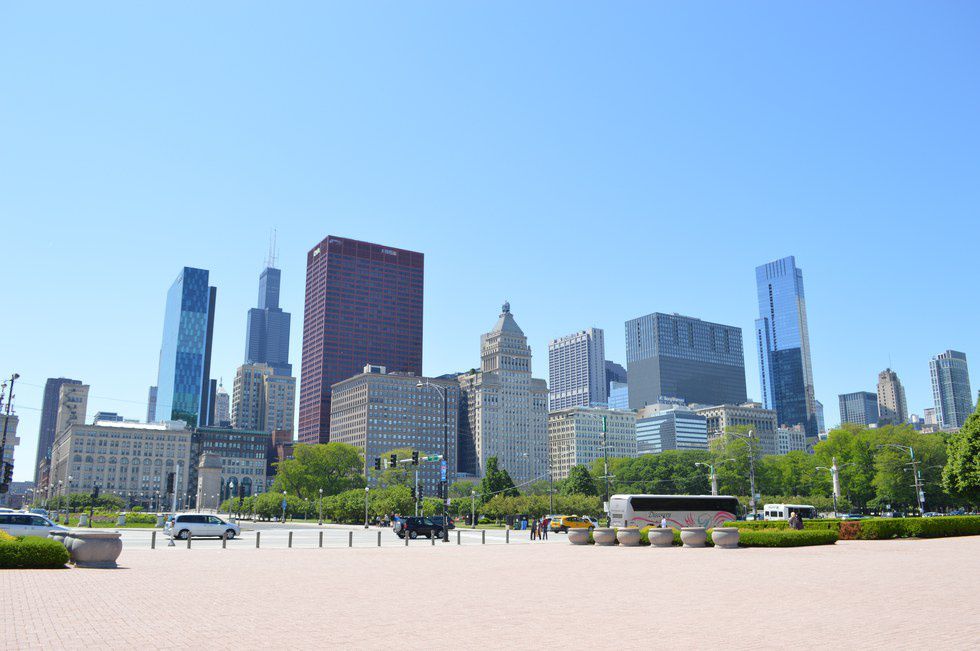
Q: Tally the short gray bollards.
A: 13